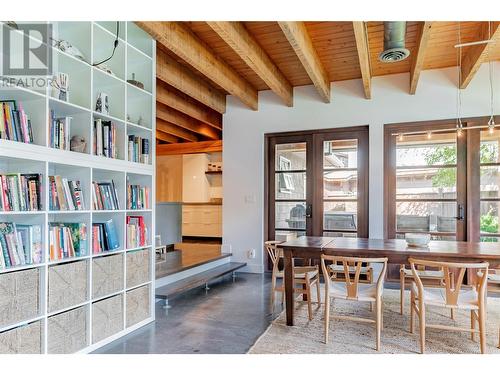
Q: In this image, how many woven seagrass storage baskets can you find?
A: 8